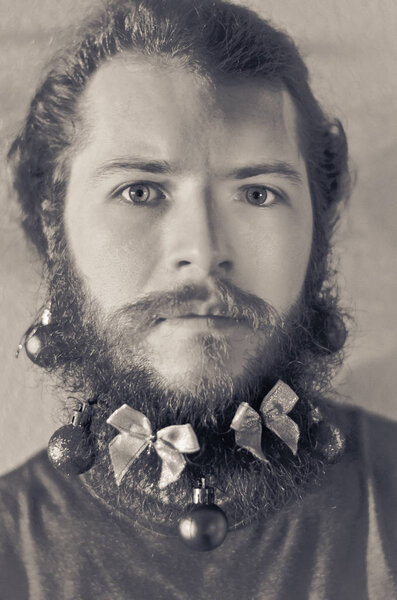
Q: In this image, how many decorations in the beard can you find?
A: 7